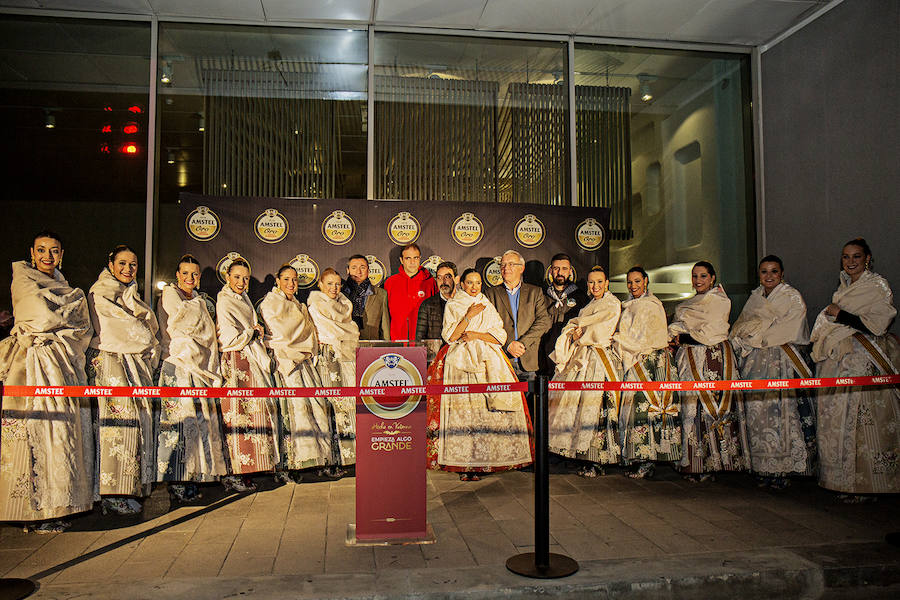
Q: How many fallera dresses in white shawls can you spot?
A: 12